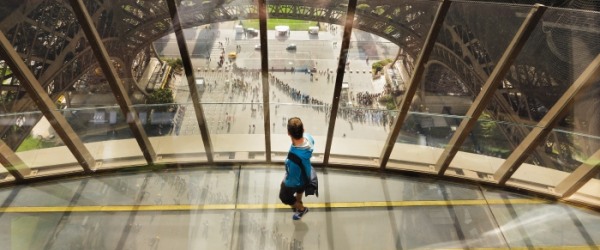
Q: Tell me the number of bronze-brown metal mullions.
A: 10